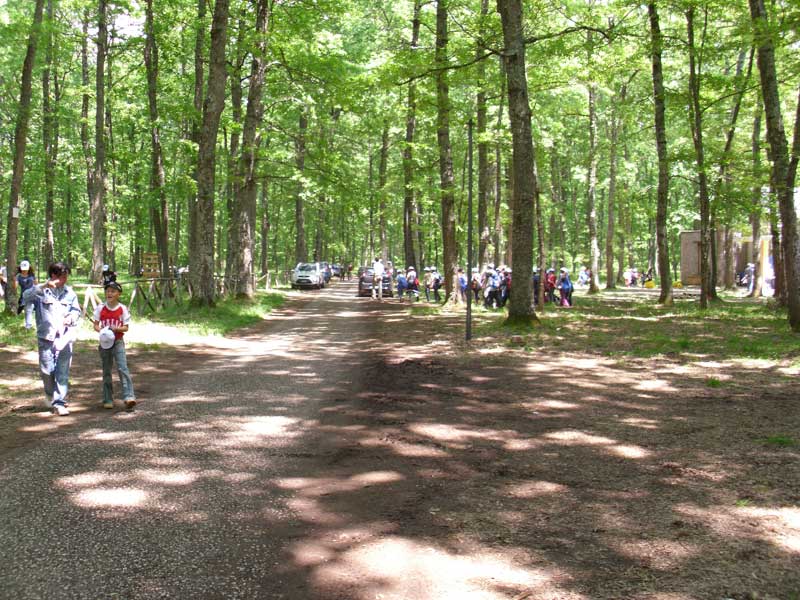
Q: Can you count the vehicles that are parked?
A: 4